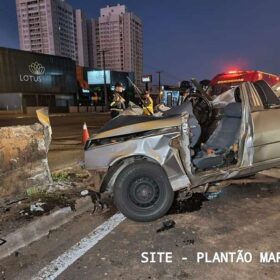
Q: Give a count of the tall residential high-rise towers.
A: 2